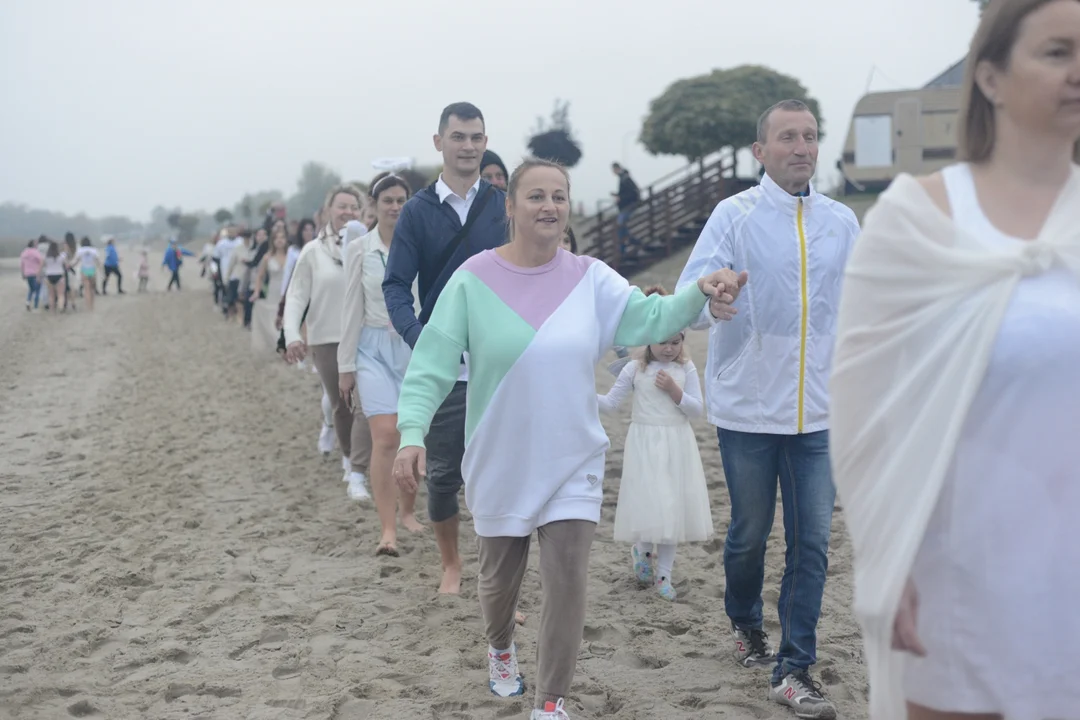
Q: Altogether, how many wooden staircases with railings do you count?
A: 1